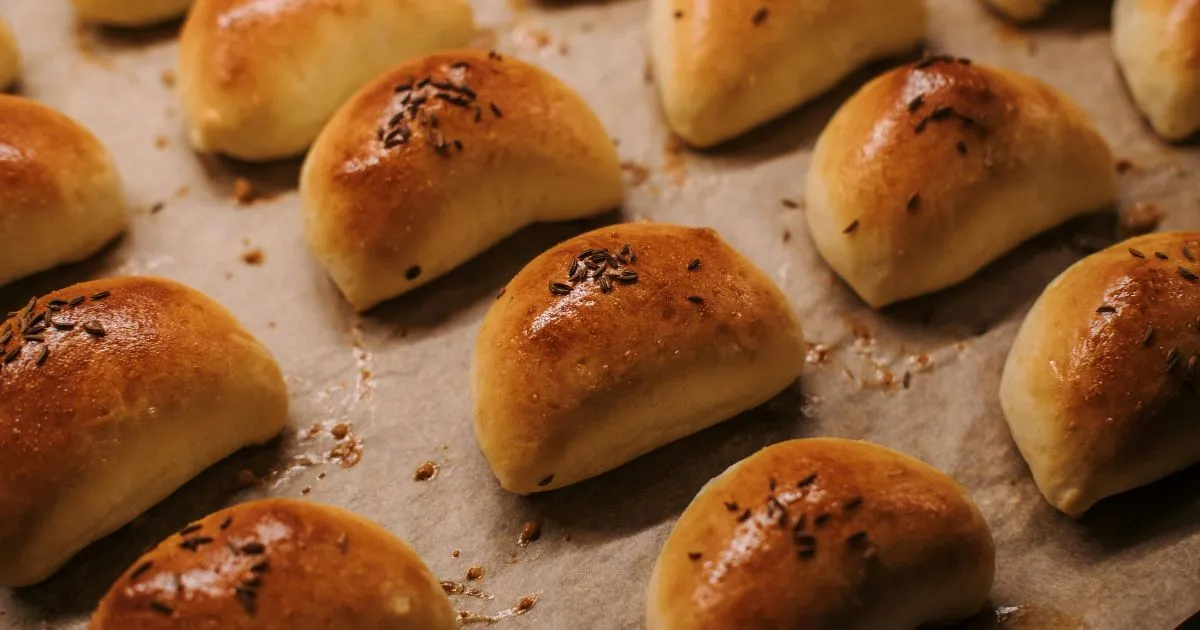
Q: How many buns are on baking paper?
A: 14